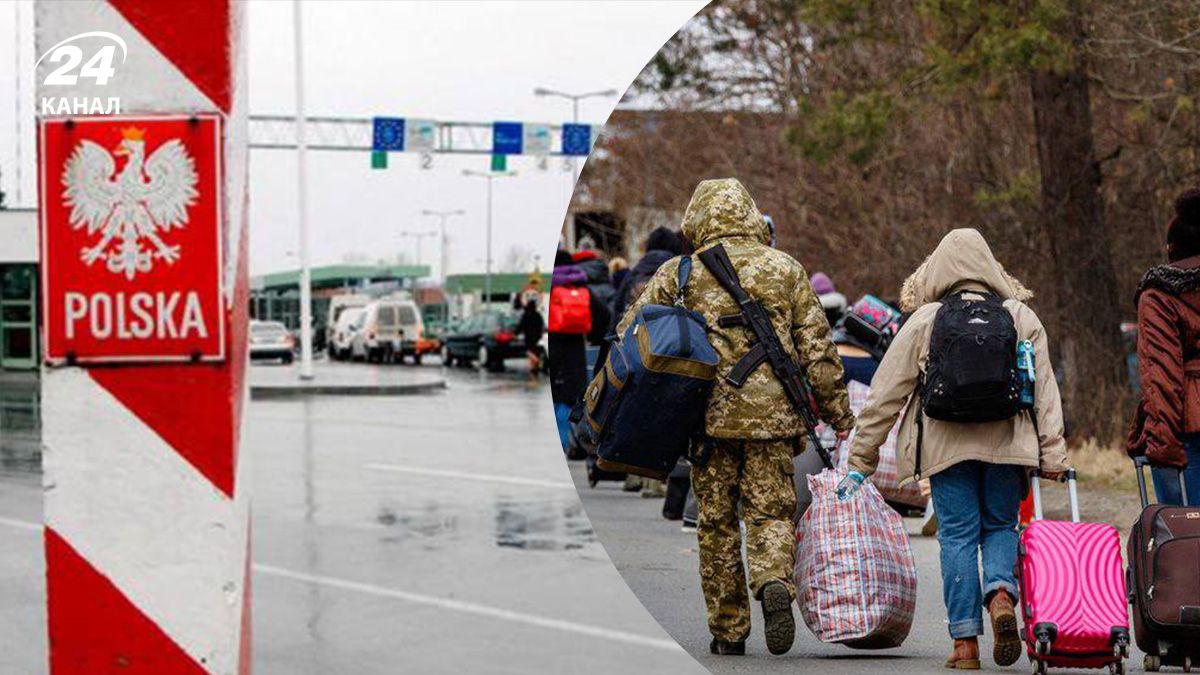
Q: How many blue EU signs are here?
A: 2